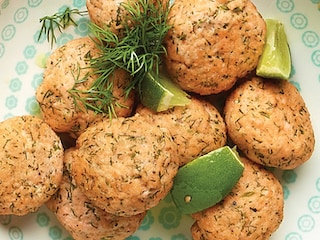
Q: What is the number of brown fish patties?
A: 9